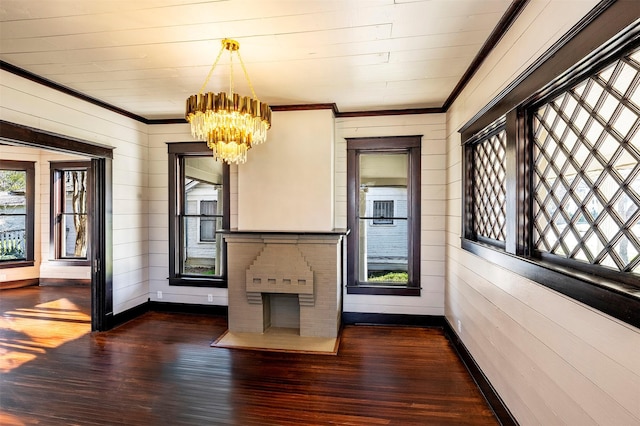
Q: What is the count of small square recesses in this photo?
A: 4